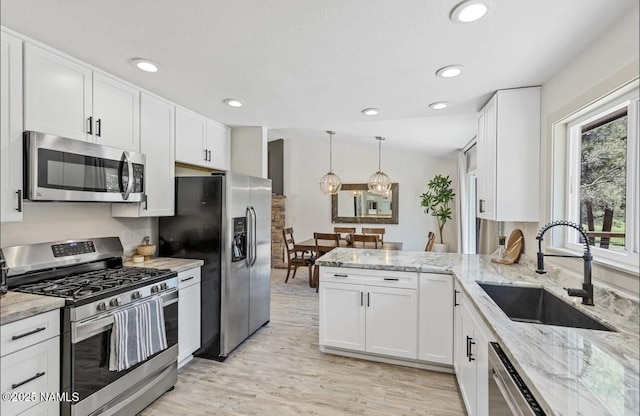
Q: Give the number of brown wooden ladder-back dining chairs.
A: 6